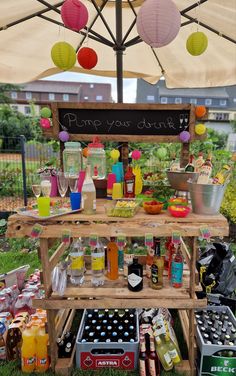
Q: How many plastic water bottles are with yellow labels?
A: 2